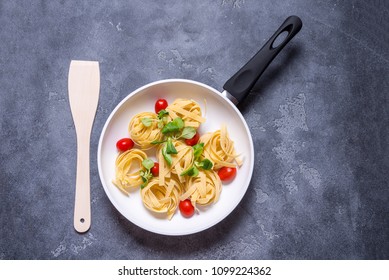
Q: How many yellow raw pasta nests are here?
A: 7